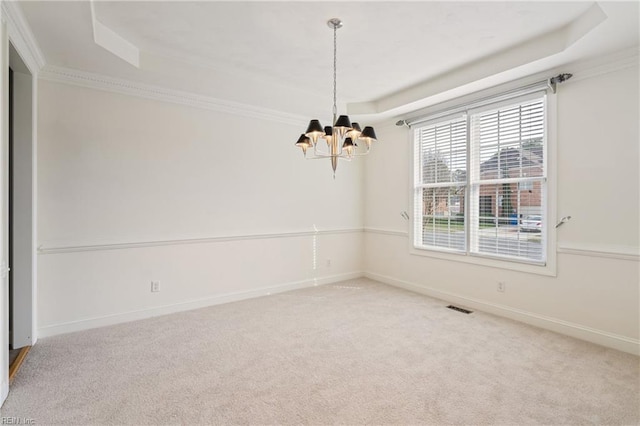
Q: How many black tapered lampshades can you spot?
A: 7